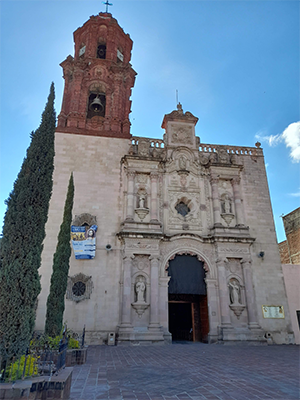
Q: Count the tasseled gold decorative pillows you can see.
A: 0